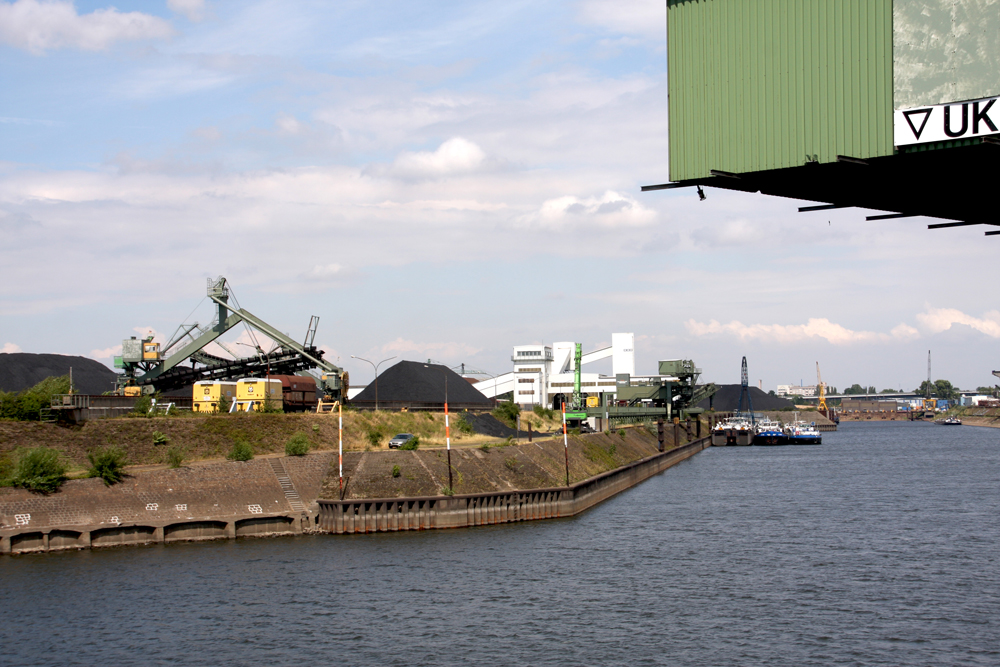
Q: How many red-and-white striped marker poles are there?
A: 3